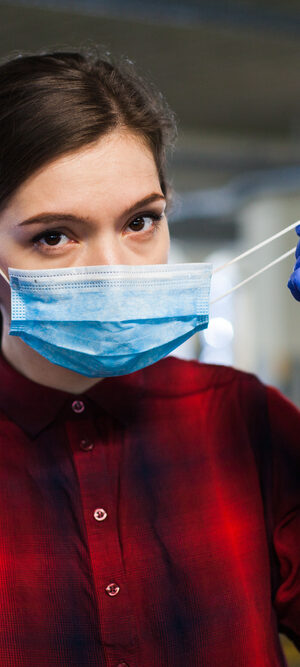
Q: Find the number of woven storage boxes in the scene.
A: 0